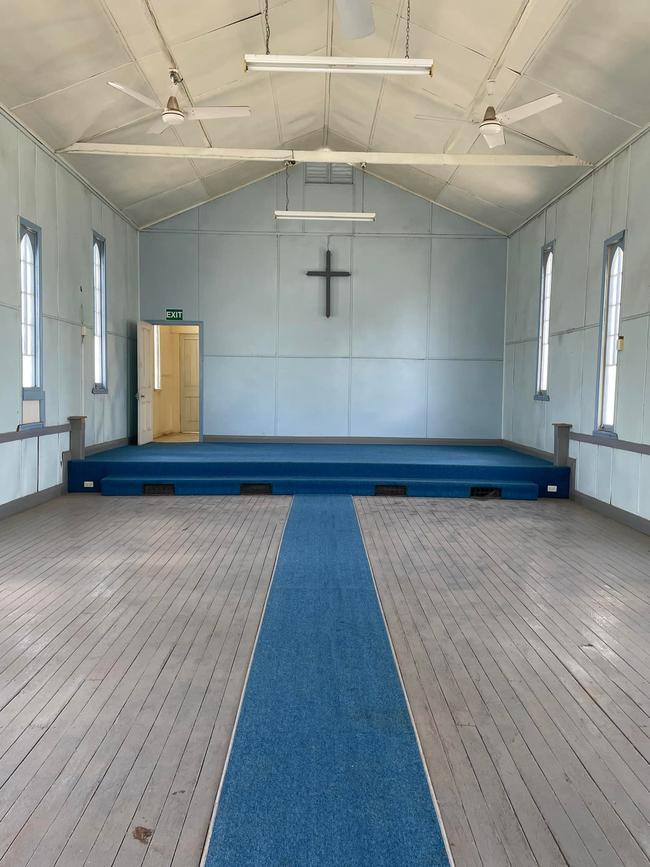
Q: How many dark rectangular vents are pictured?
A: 4